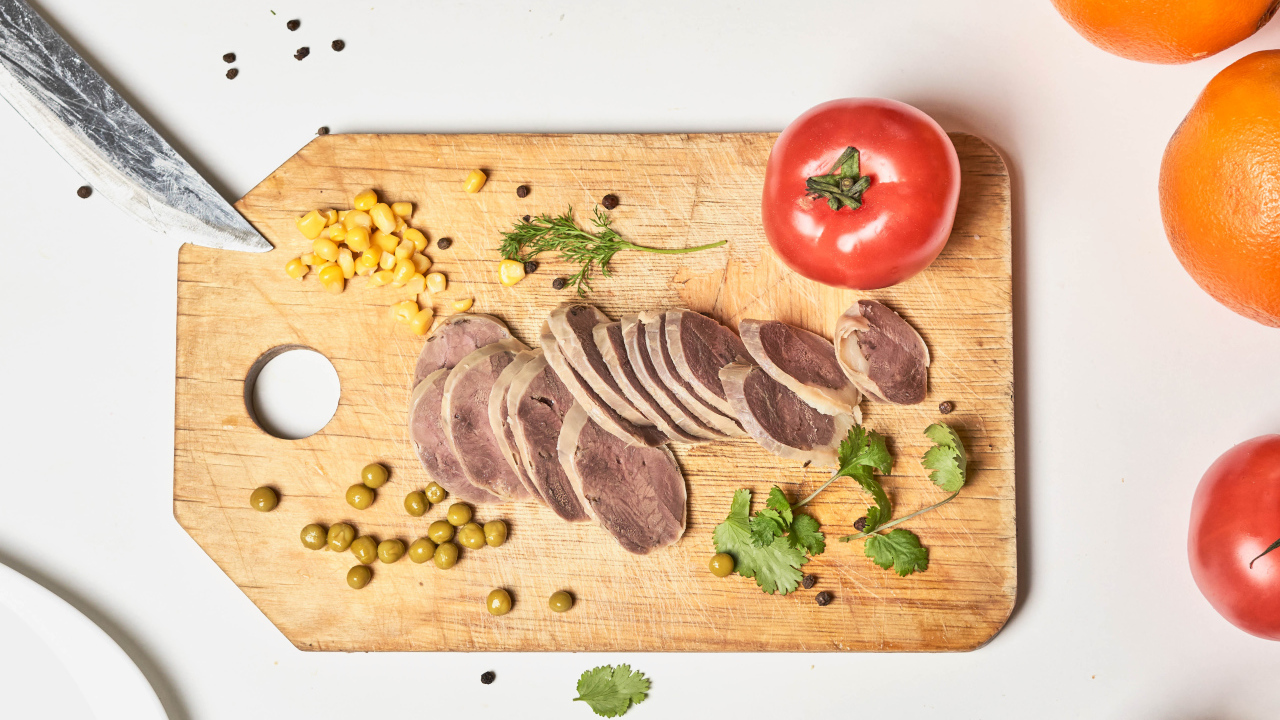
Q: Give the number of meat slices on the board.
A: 15